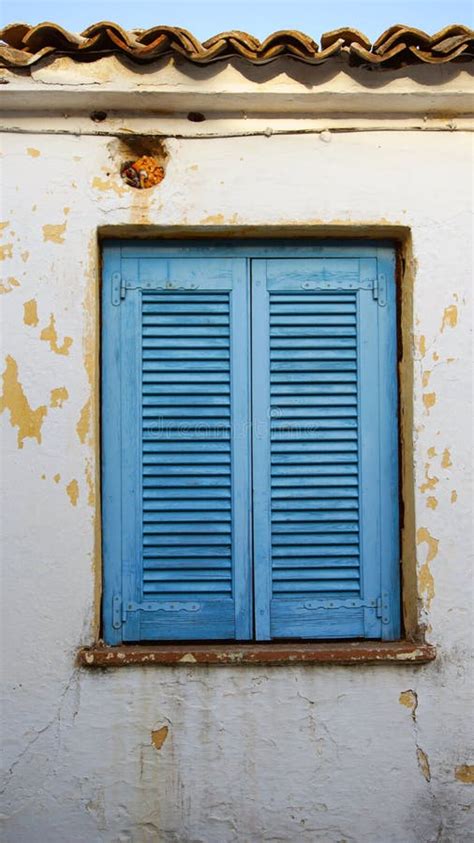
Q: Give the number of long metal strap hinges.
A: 4